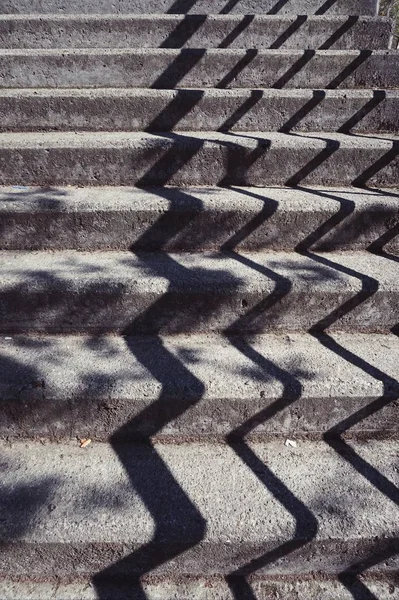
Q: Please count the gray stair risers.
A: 9